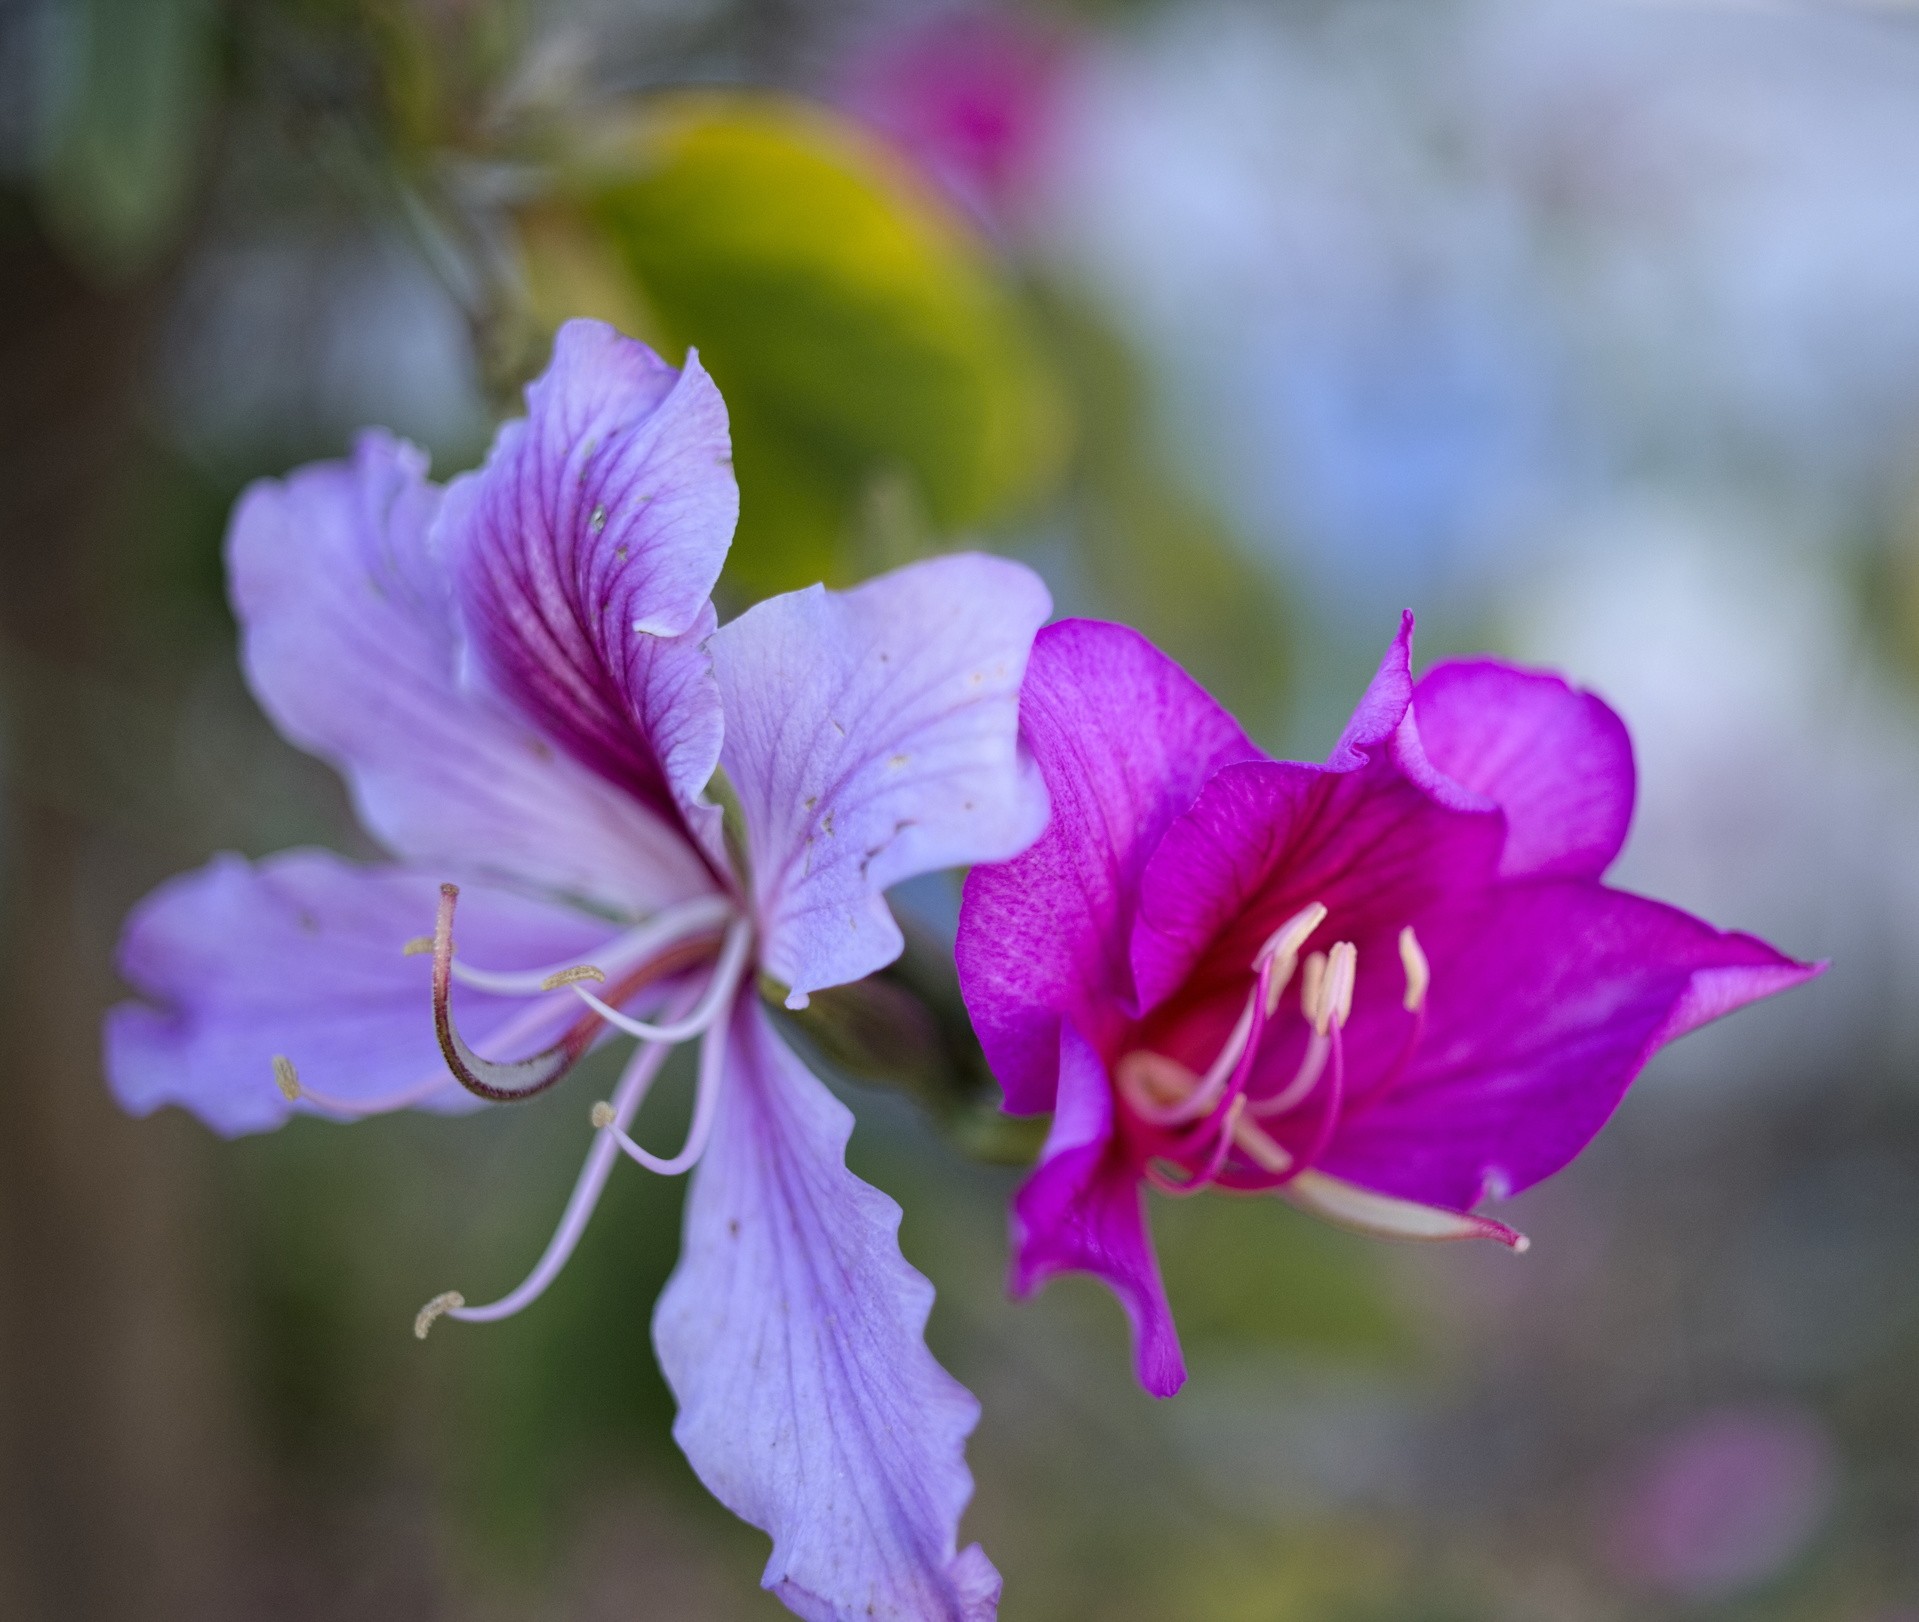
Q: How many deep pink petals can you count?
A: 5